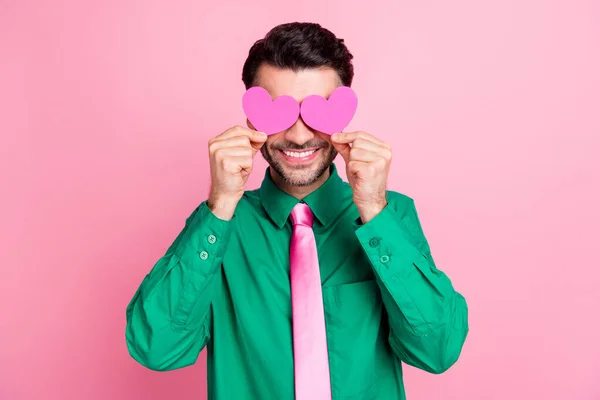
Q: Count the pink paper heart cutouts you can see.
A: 2